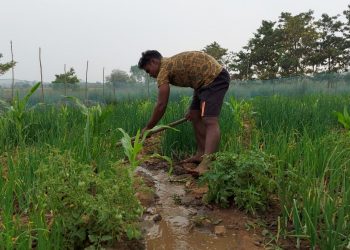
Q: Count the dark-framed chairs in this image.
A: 0